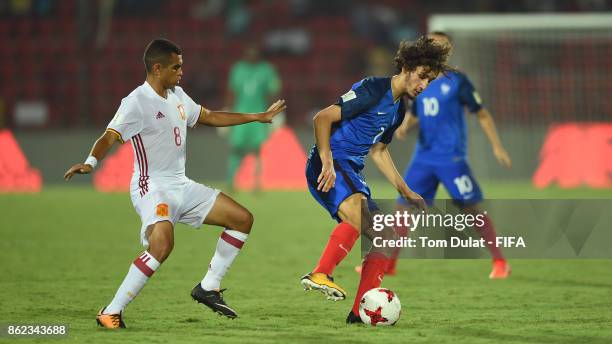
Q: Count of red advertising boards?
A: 4